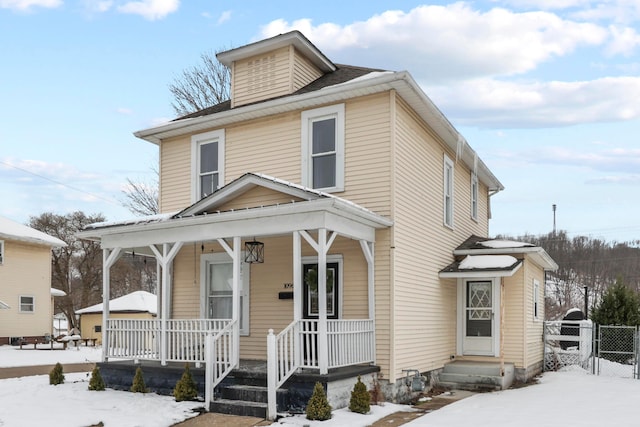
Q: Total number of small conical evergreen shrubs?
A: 6